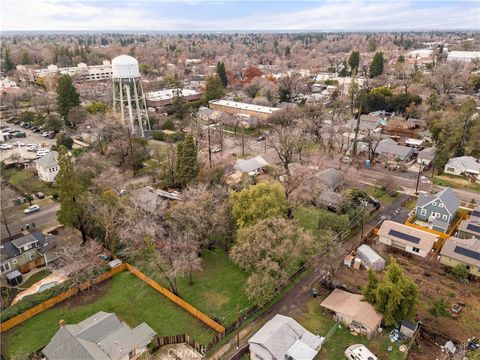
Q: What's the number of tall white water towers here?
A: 1